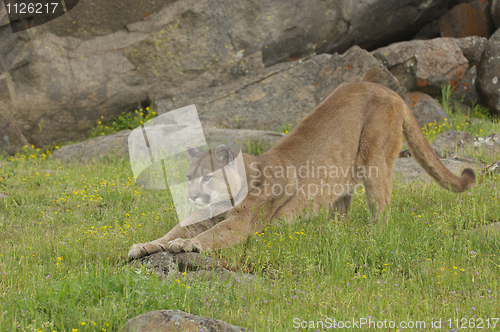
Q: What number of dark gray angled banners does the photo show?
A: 1